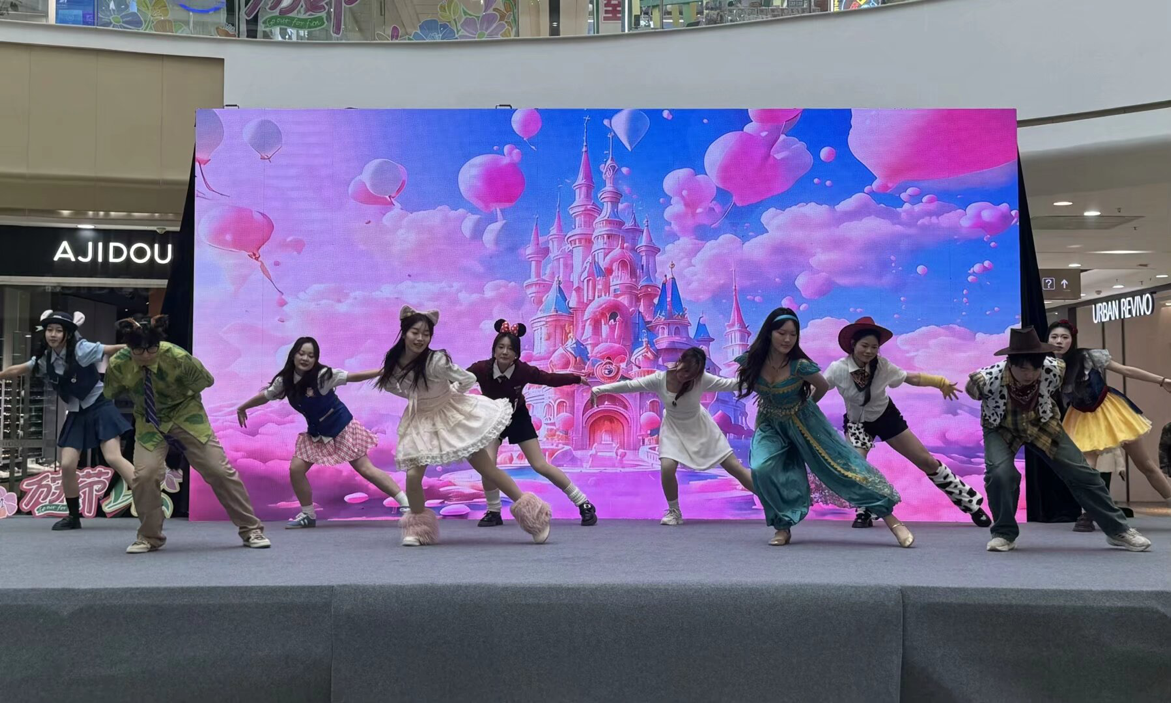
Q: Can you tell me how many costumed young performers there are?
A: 10